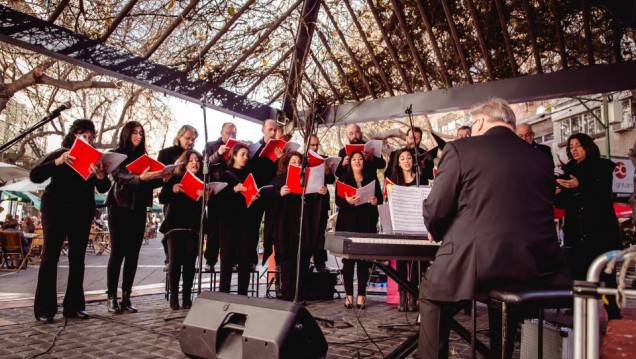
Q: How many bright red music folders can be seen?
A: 11